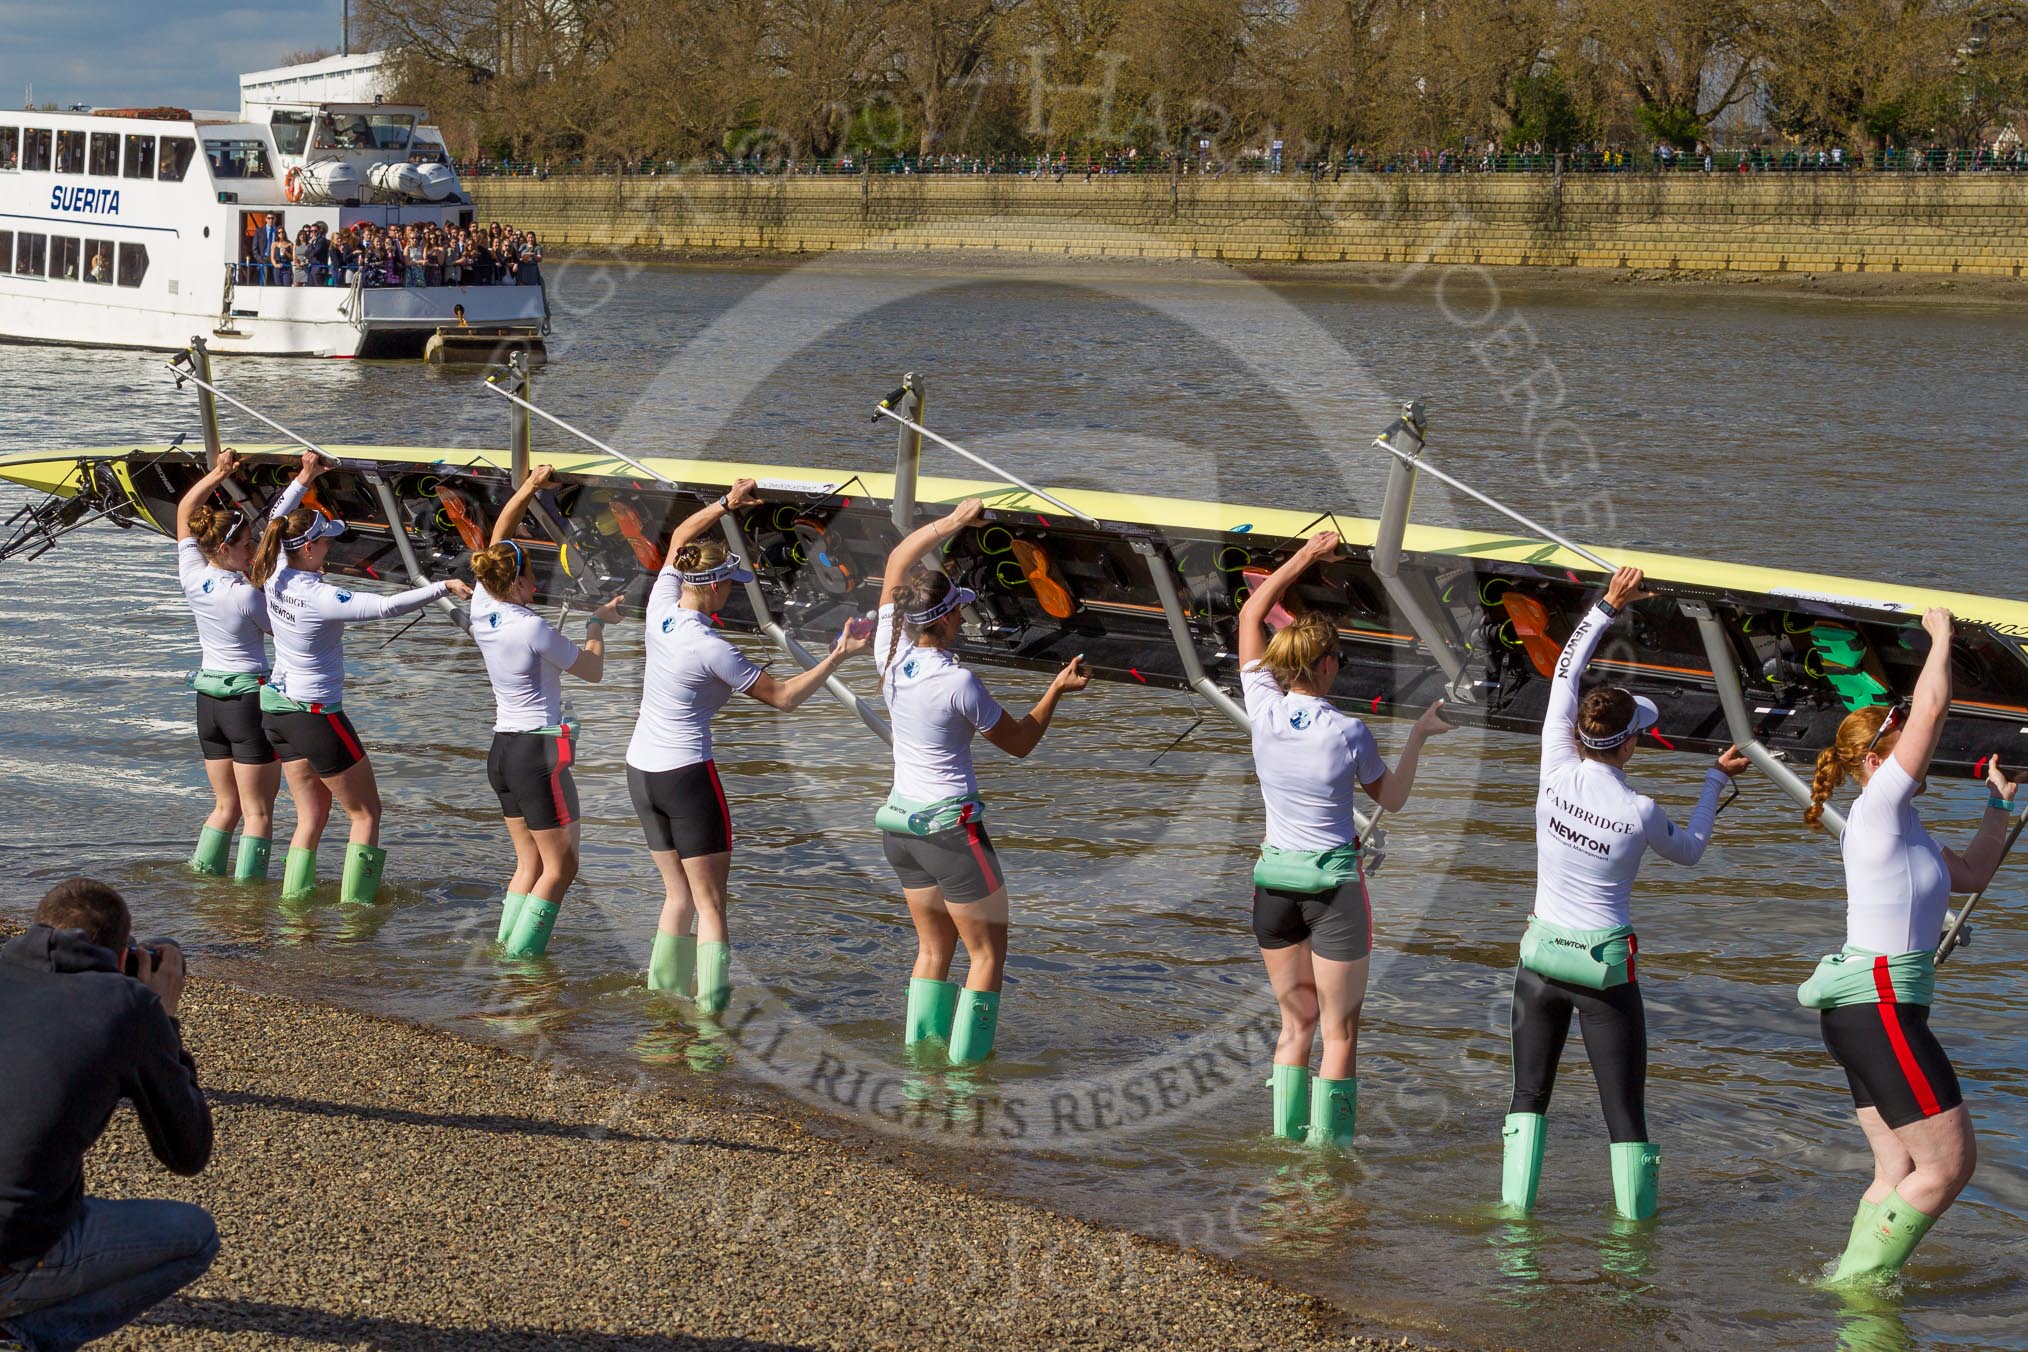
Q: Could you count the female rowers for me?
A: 8